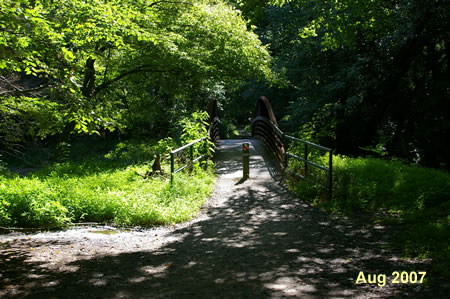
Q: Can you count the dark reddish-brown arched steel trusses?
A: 2